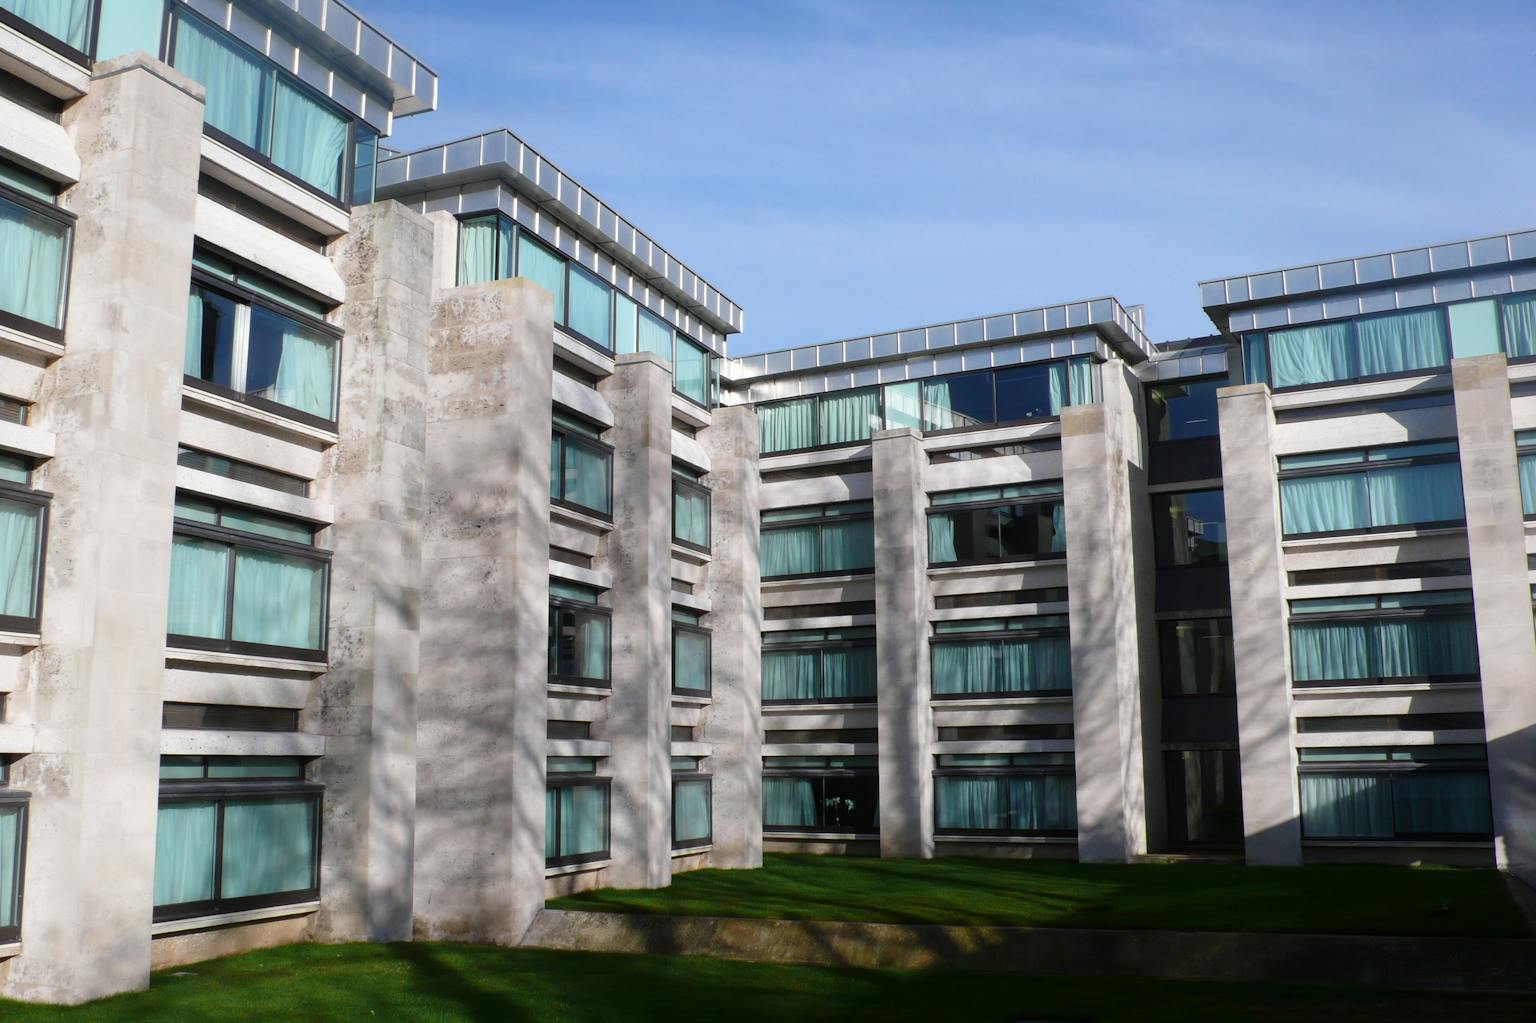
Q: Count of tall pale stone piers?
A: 9